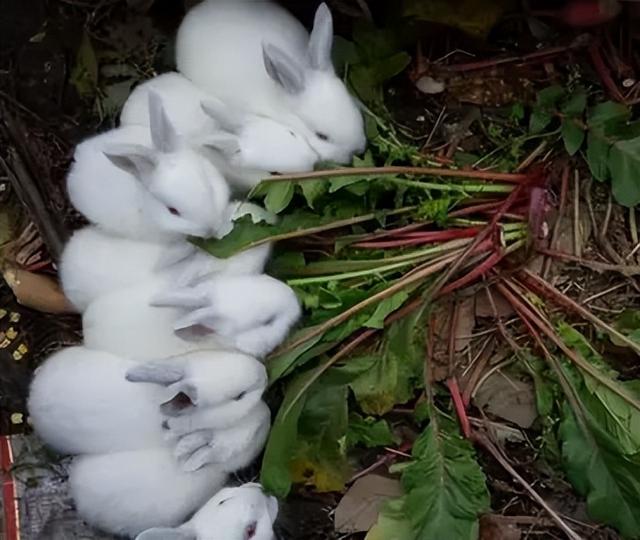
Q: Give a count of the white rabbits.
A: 8